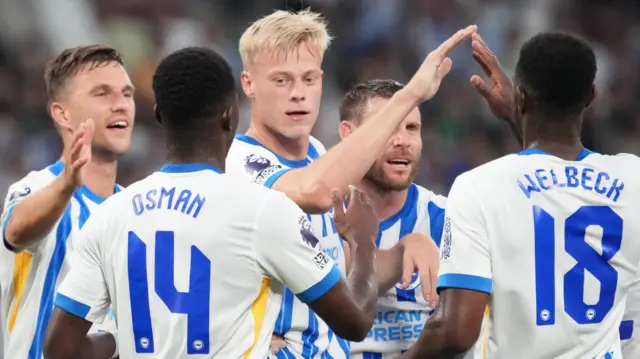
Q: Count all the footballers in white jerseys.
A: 5